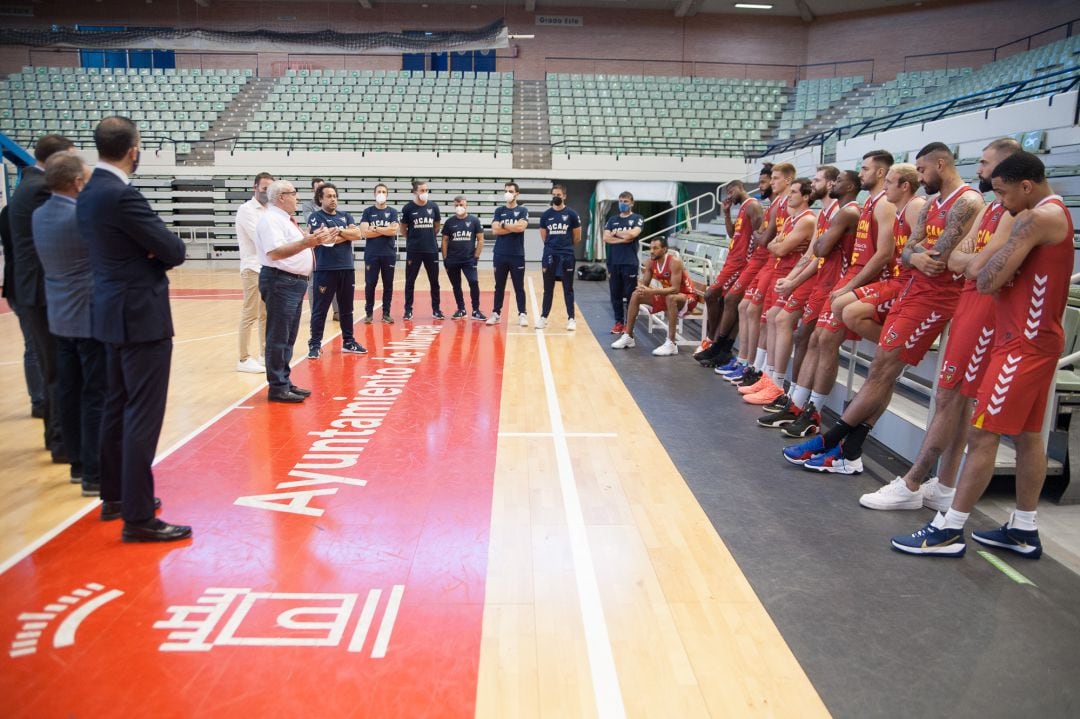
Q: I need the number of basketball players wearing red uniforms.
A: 12